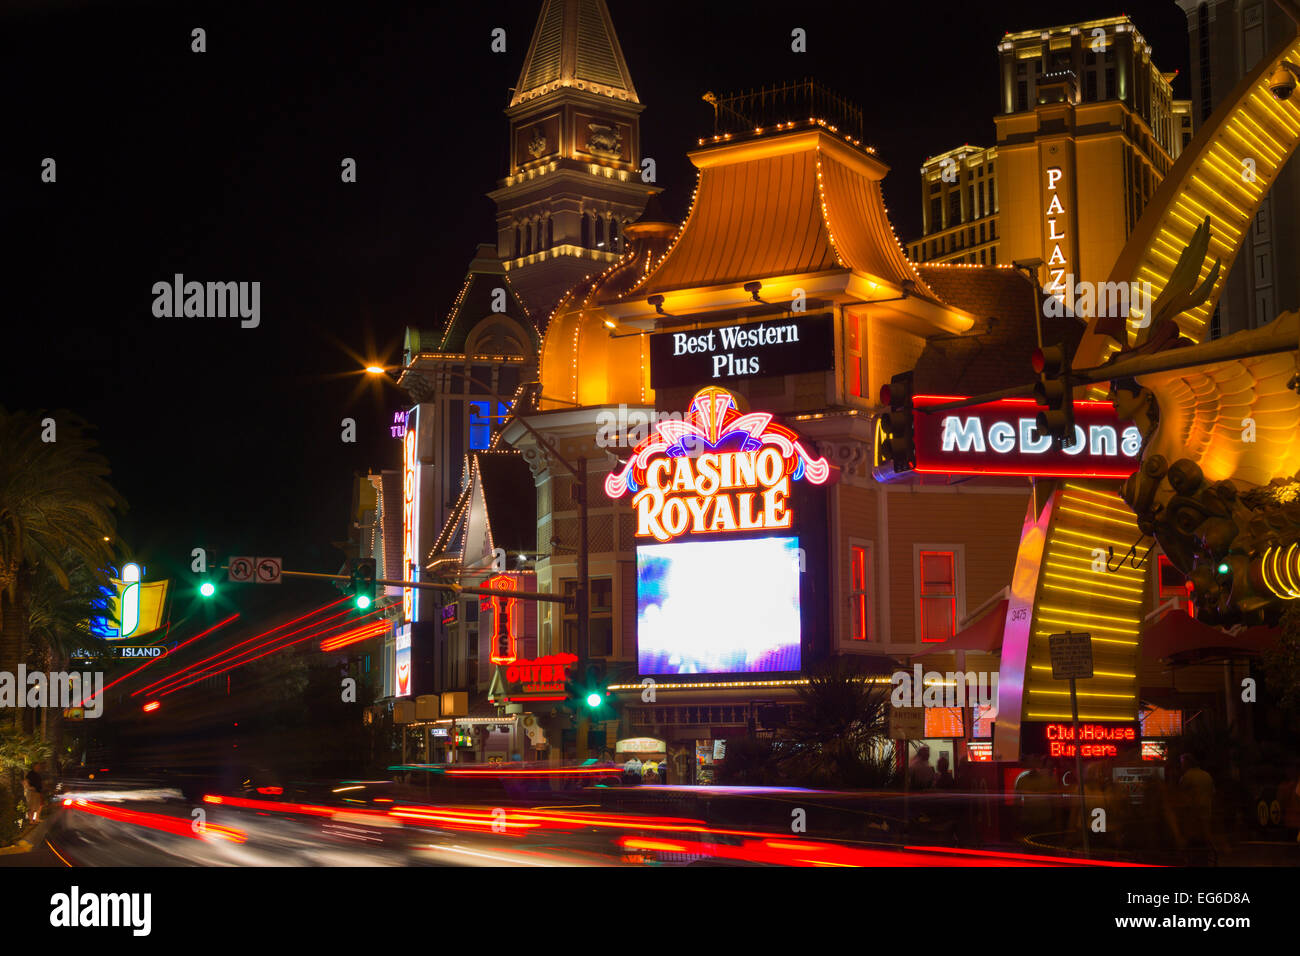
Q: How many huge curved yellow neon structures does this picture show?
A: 1